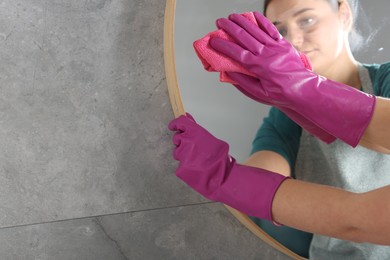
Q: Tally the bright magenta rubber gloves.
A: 2